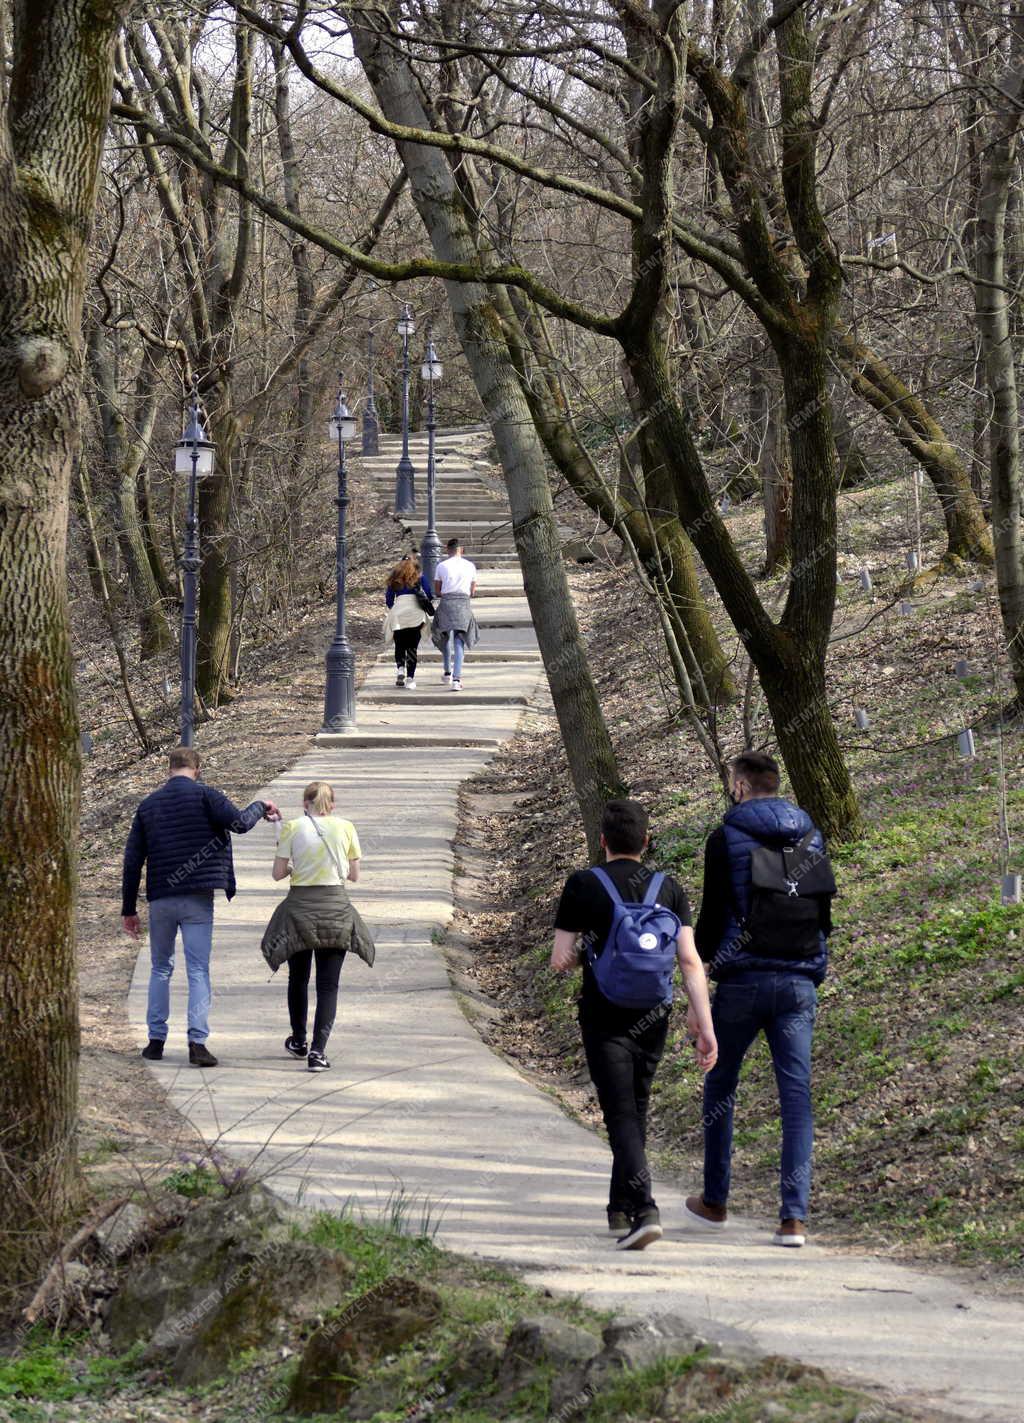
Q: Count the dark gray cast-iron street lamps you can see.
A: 5